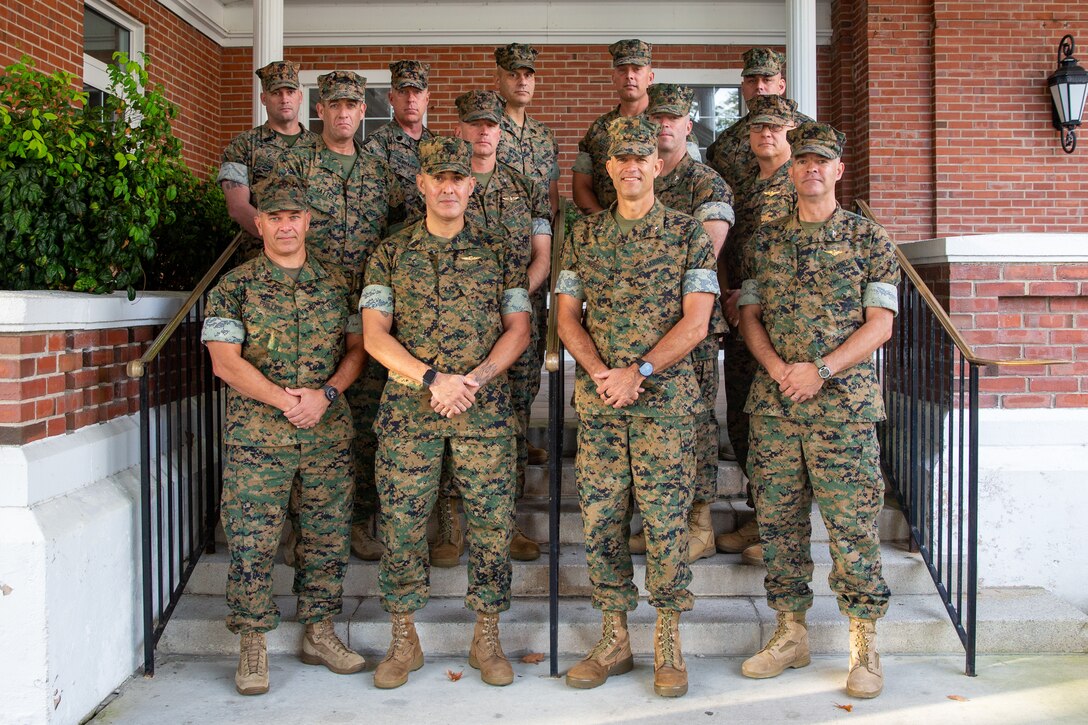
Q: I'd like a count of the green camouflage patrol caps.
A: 13